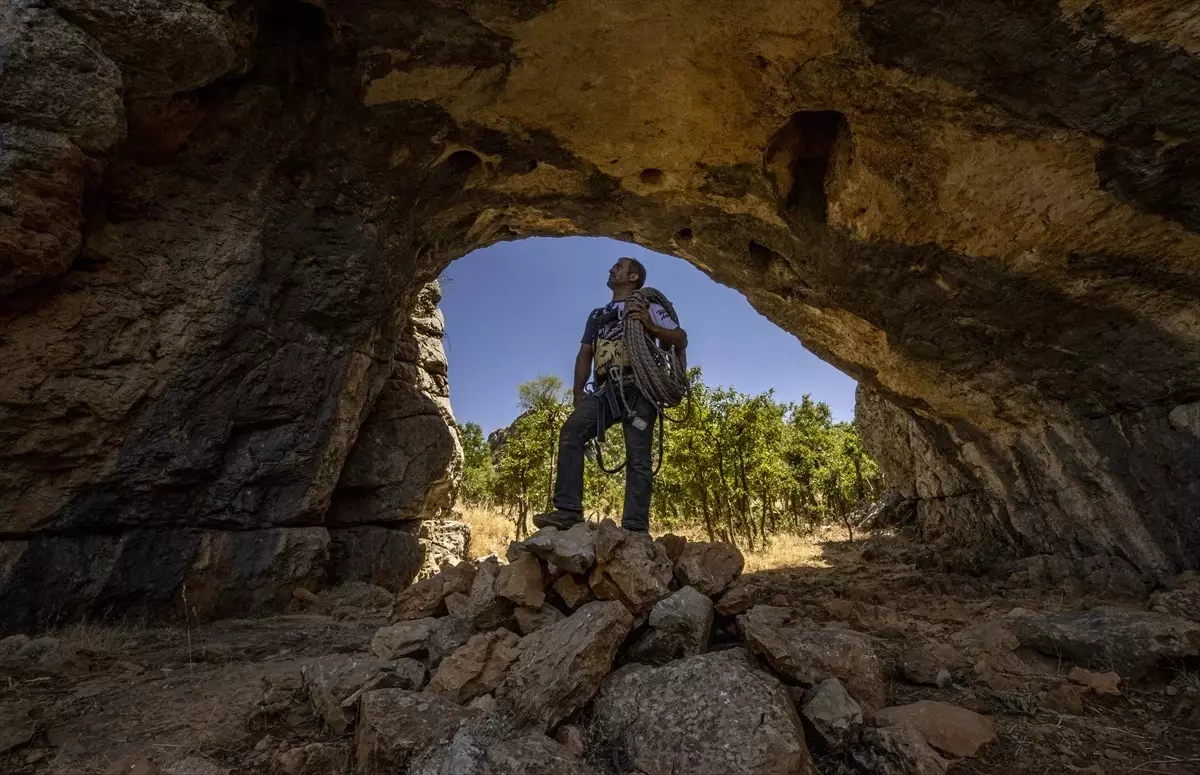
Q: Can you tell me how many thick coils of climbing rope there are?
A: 1